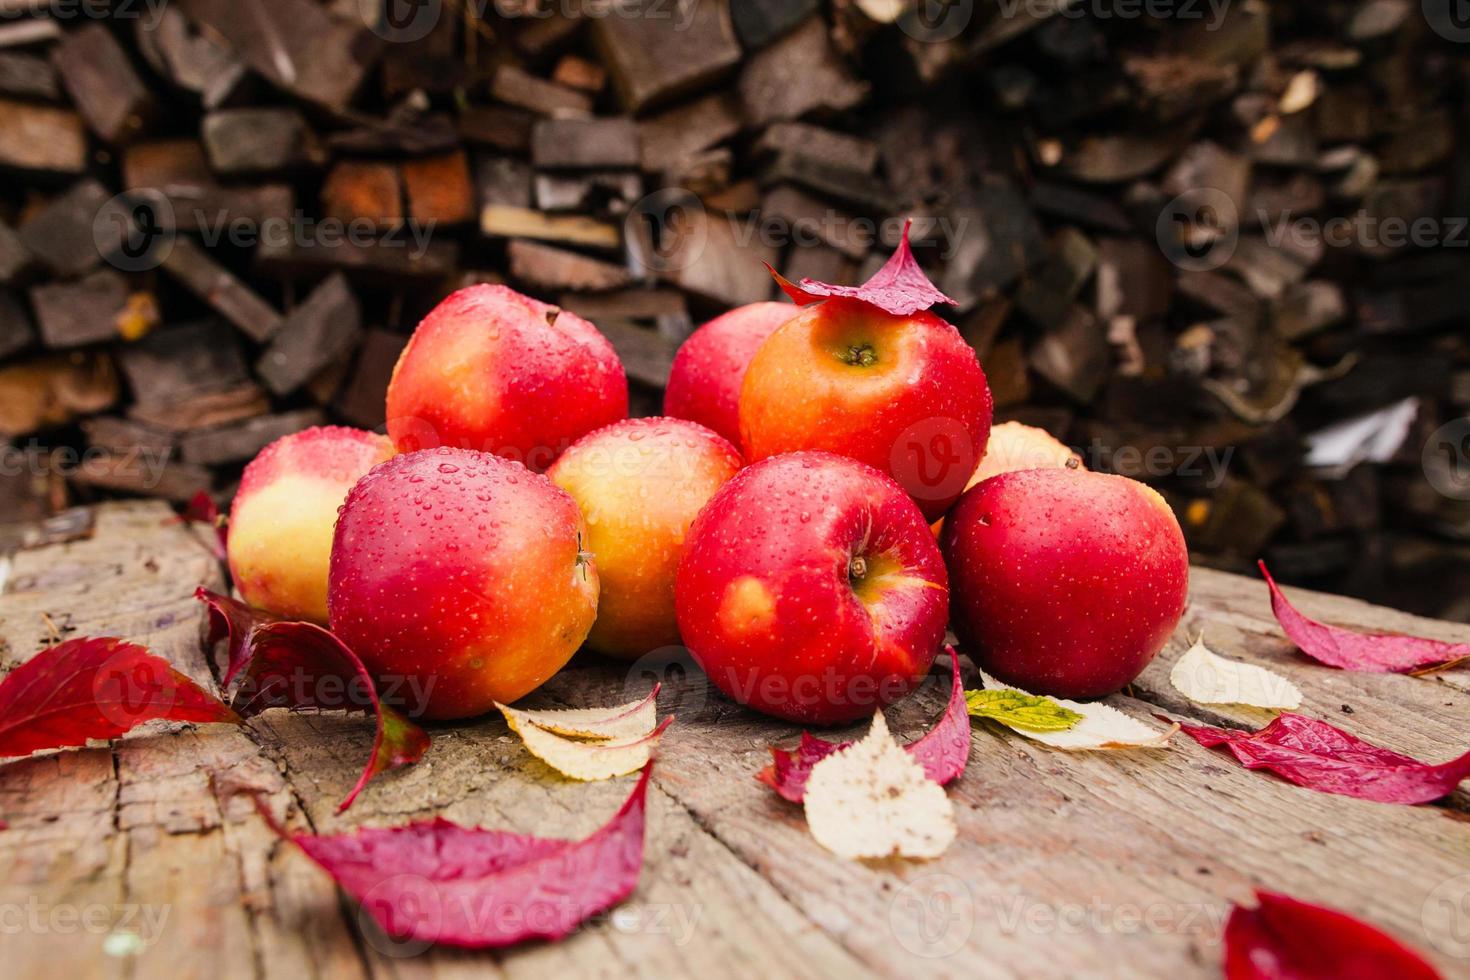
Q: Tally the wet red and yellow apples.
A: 9